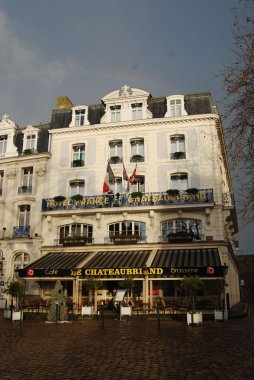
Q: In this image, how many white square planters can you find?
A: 6